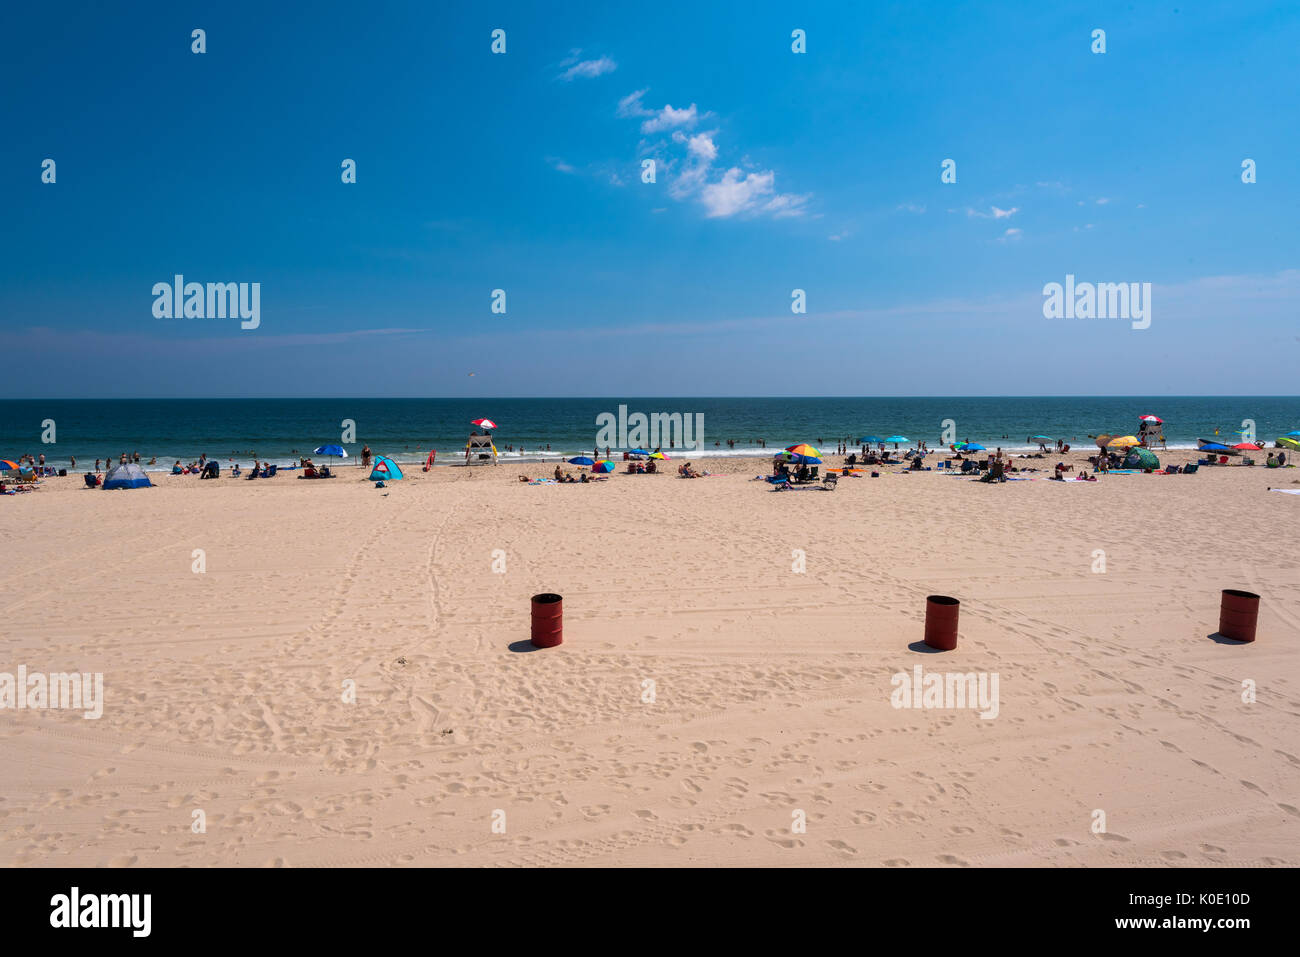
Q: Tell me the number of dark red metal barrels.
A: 3